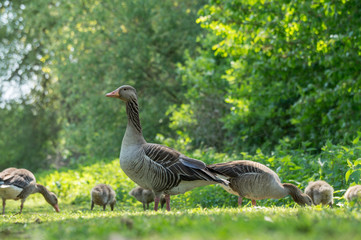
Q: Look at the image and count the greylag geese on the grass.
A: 7